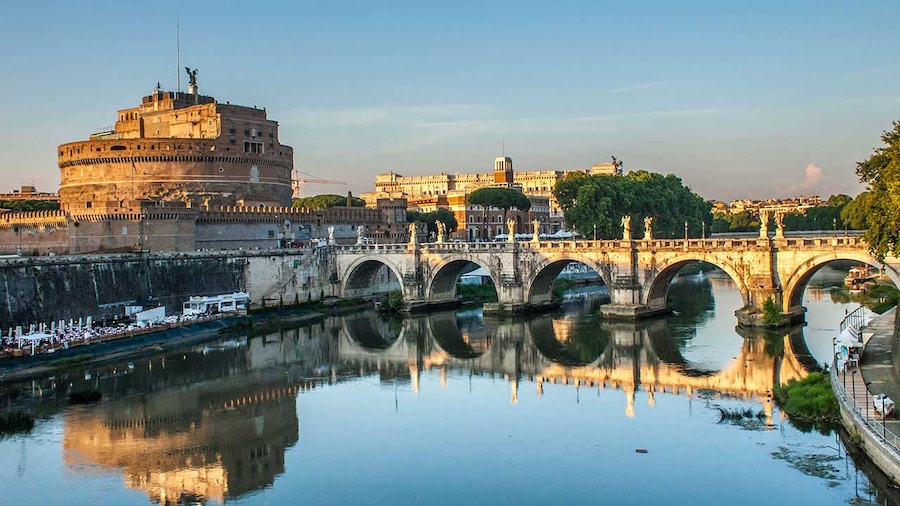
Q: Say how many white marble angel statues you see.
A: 10